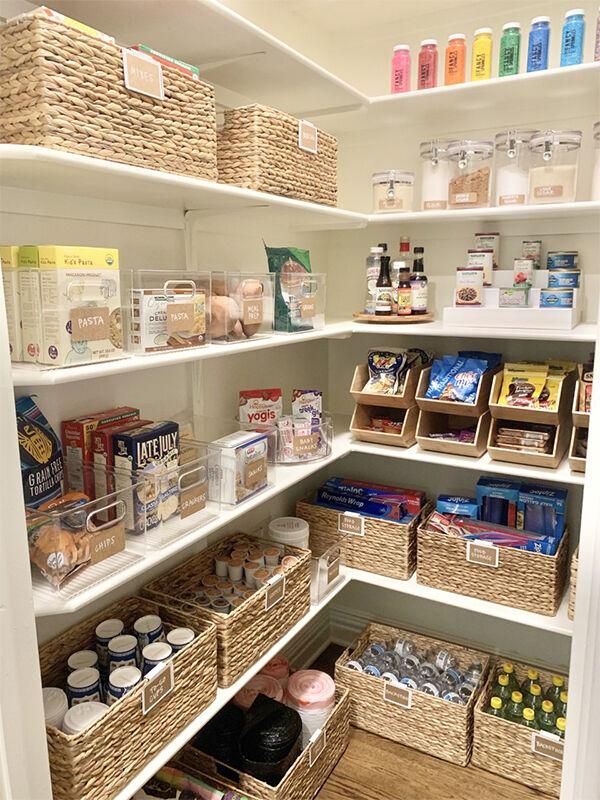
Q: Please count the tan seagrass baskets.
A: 11